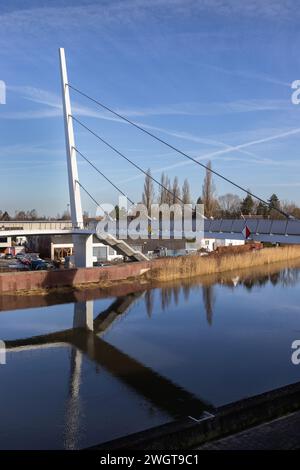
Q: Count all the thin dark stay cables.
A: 4